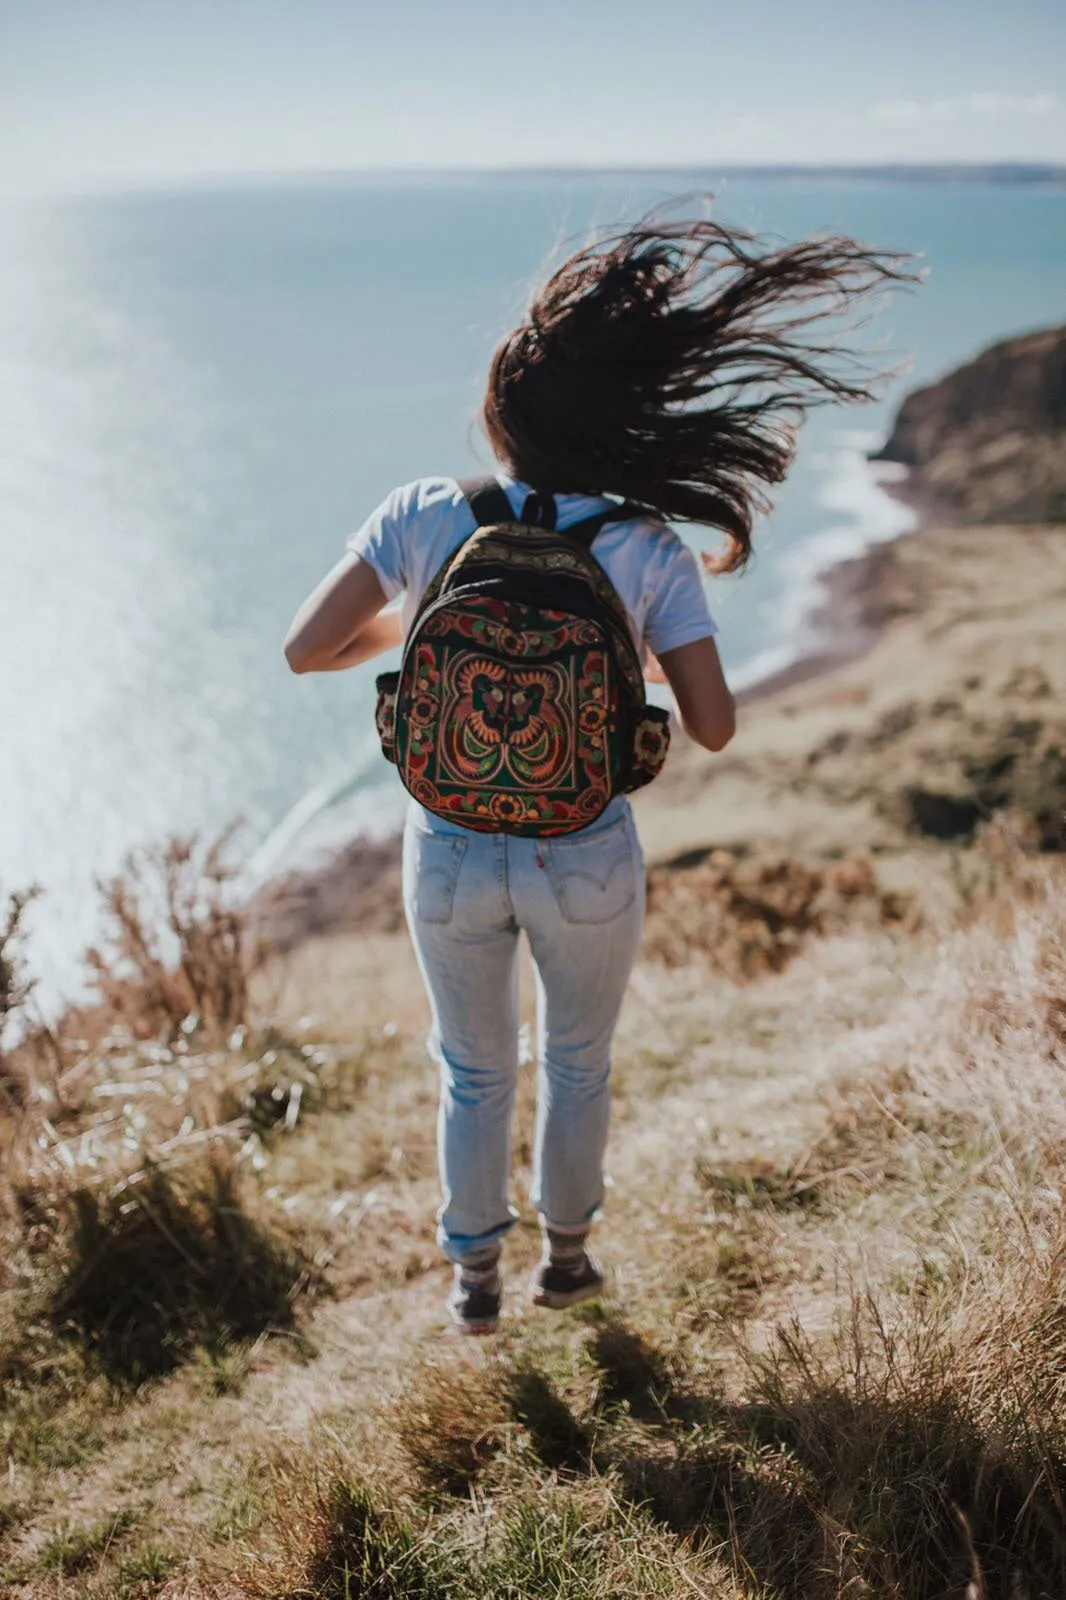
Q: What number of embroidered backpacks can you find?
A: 1